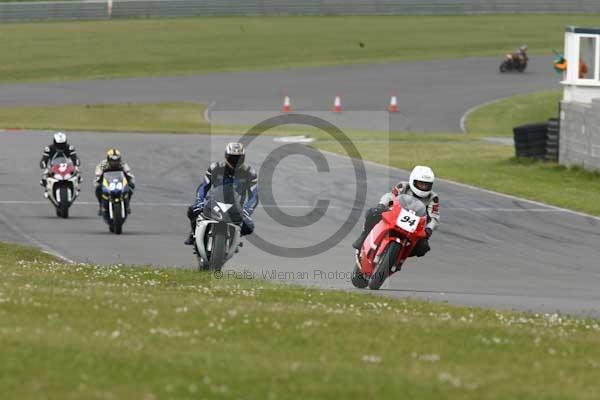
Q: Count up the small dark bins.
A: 2